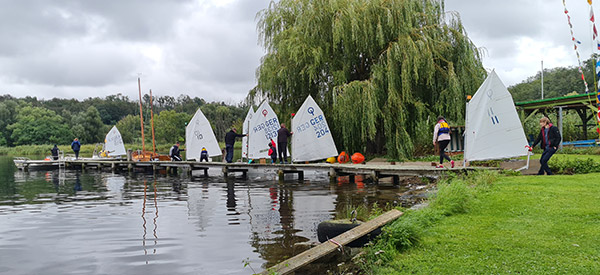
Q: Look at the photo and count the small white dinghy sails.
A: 6